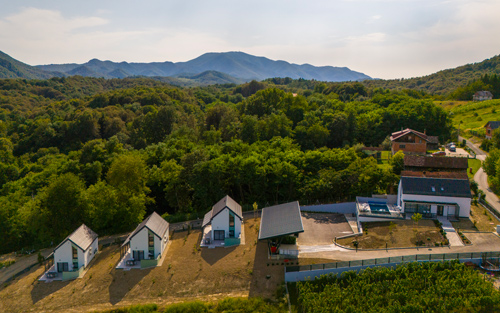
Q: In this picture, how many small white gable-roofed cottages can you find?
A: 3